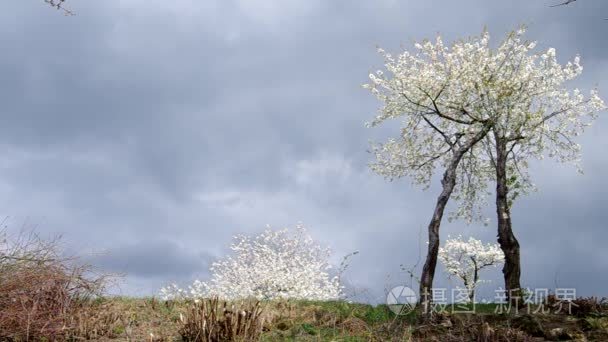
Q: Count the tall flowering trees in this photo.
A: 2